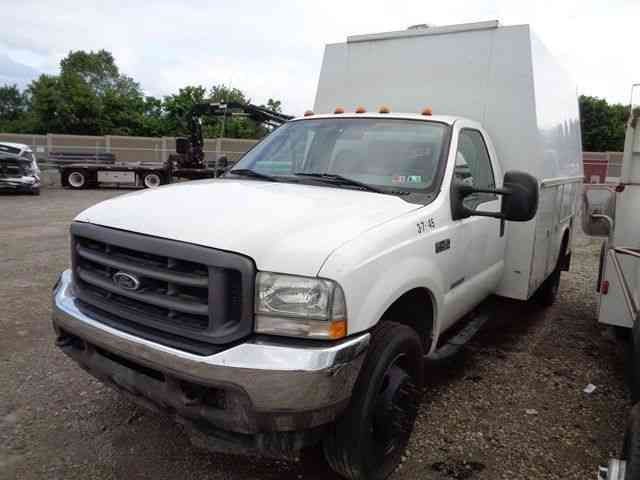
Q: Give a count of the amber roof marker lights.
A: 5